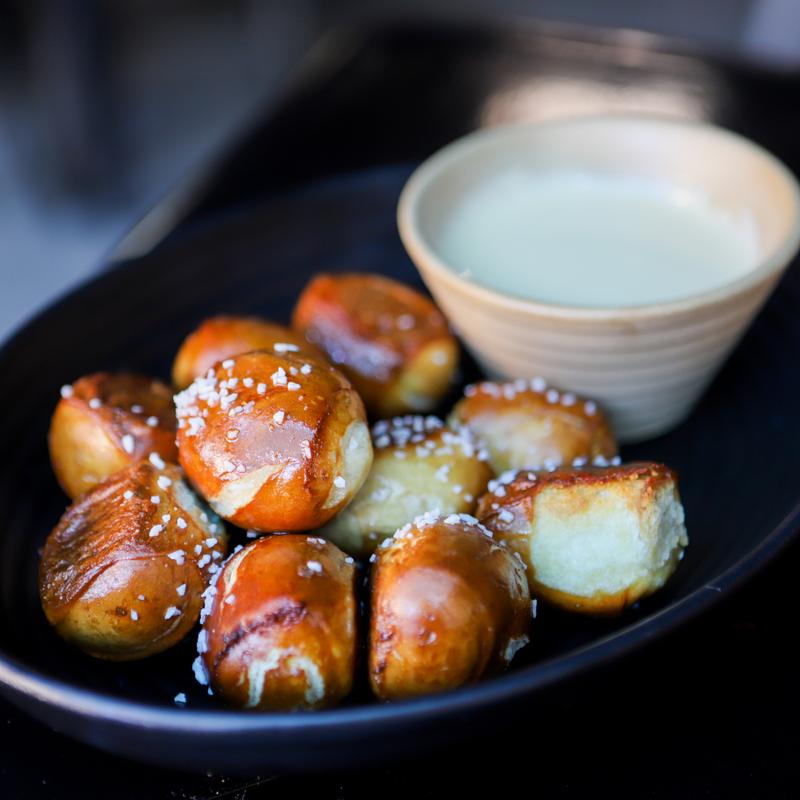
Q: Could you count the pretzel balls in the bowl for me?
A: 10